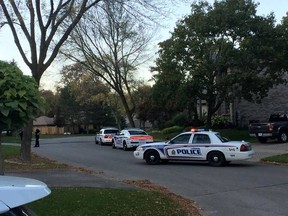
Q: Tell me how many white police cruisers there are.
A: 3